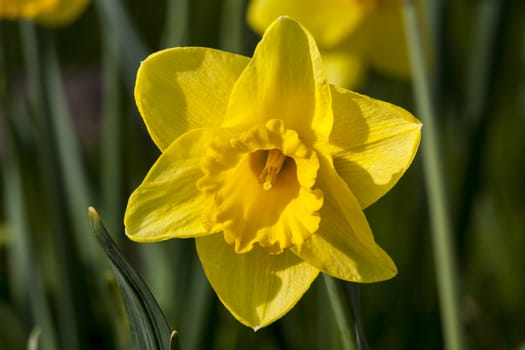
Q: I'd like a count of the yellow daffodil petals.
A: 6